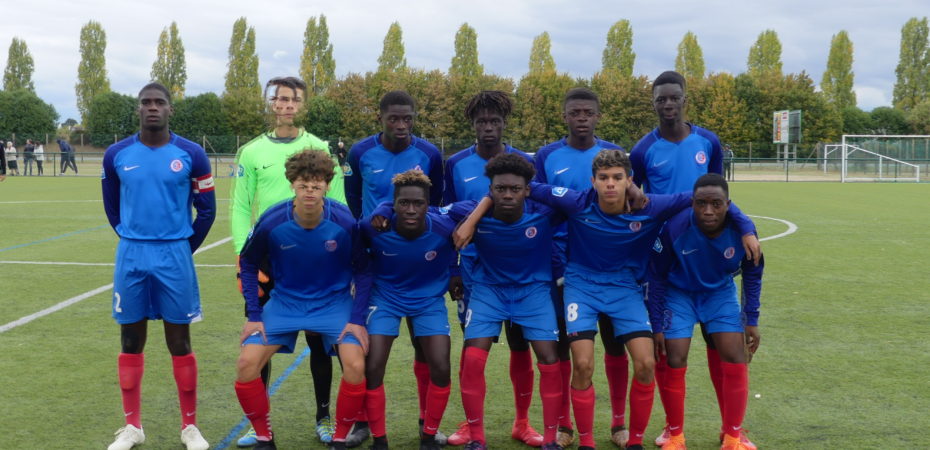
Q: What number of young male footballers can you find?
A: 11